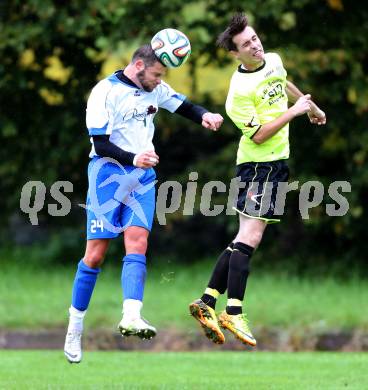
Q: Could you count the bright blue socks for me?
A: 2